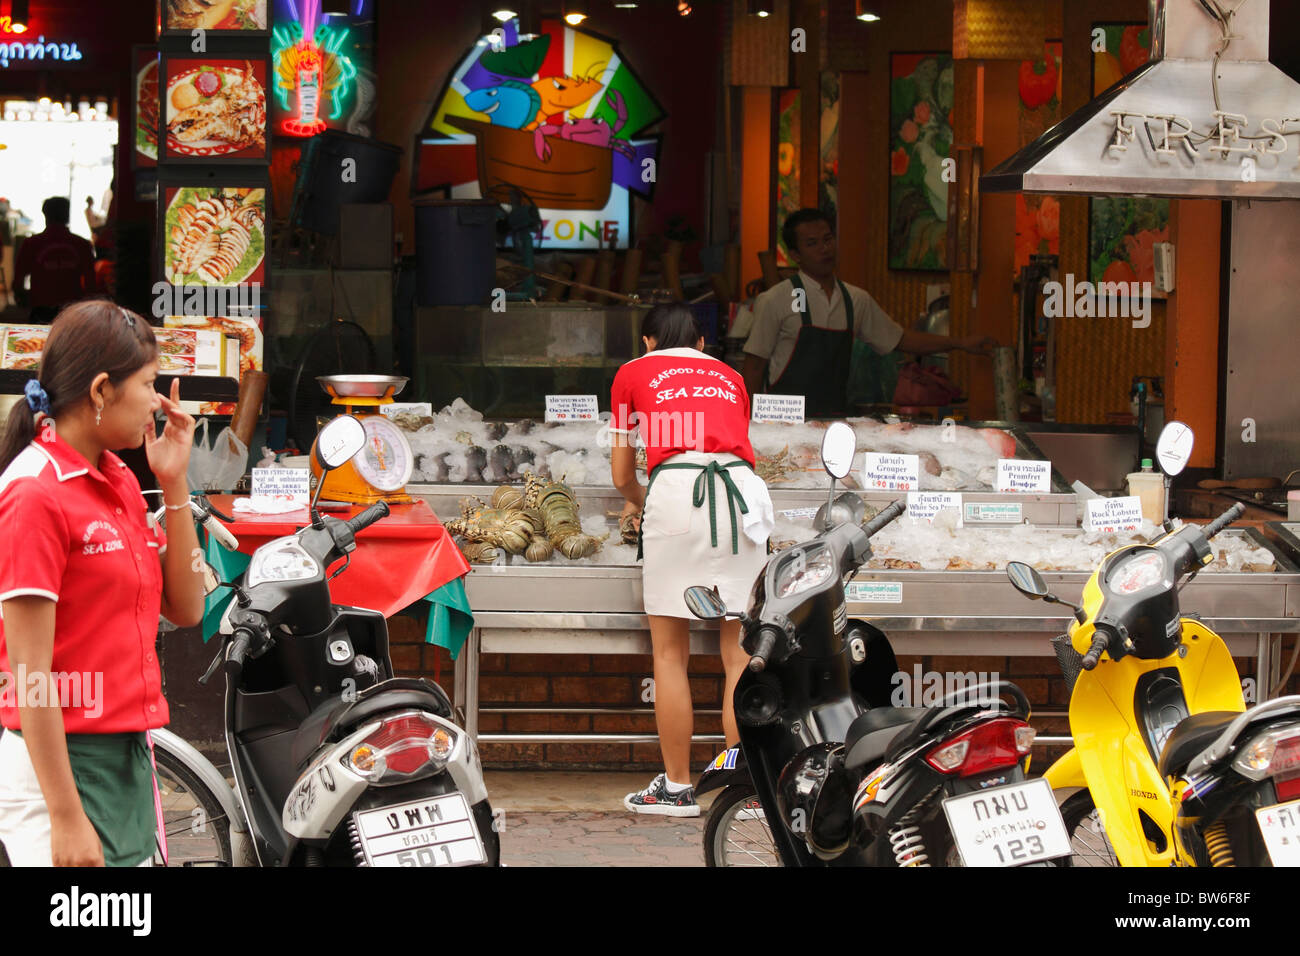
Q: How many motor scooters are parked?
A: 3